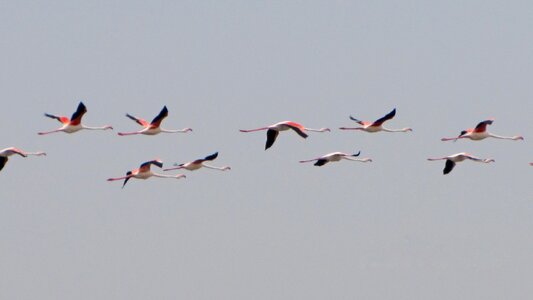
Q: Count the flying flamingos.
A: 10